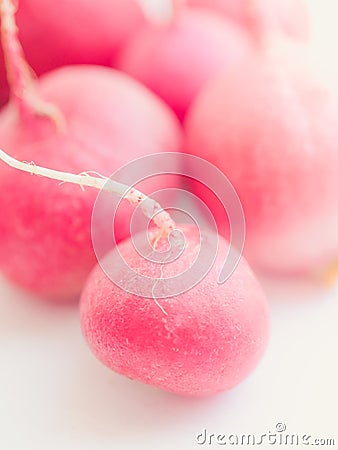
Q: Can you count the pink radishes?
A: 6